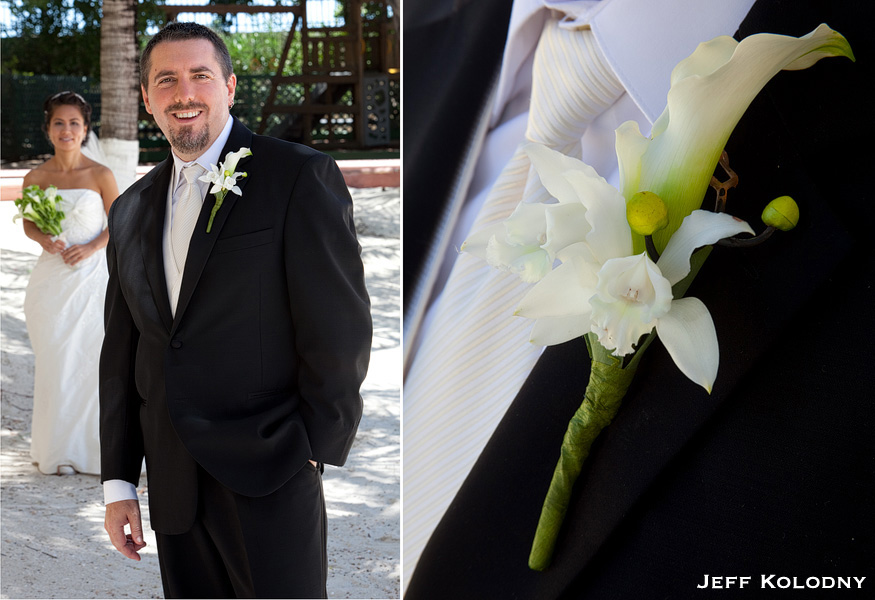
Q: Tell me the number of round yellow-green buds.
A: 2